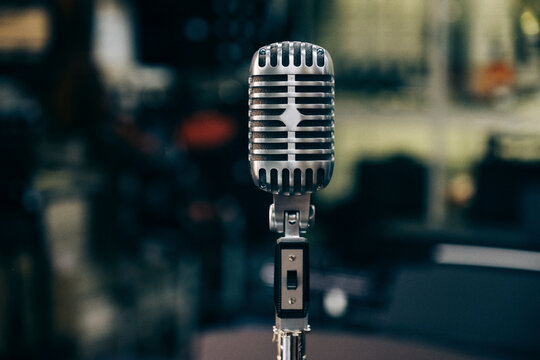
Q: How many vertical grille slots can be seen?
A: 12